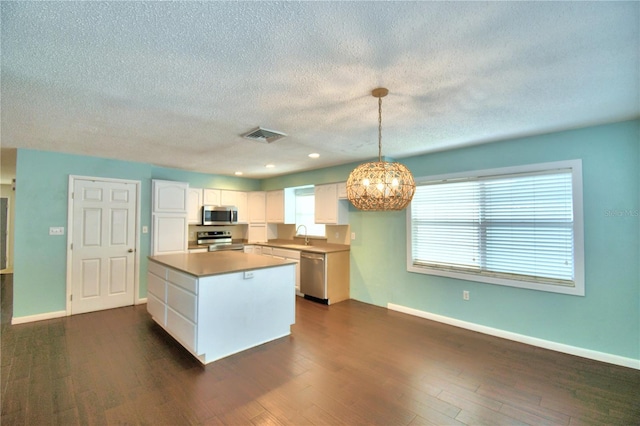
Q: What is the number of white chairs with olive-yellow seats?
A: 0